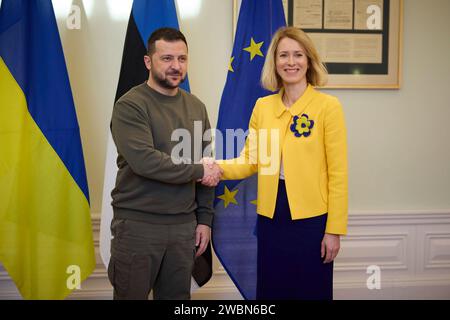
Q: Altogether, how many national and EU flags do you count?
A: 3